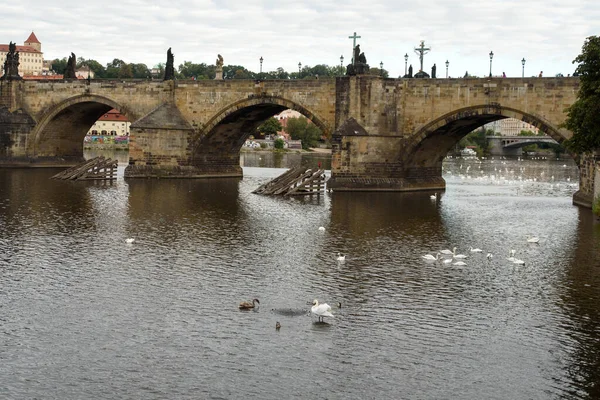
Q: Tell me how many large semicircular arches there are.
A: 3